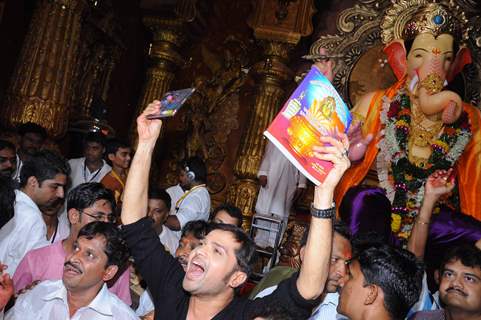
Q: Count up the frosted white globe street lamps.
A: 0